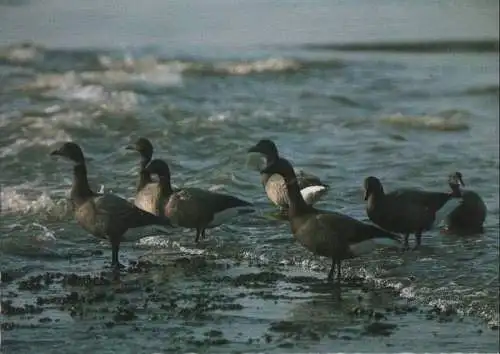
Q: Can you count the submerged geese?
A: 1